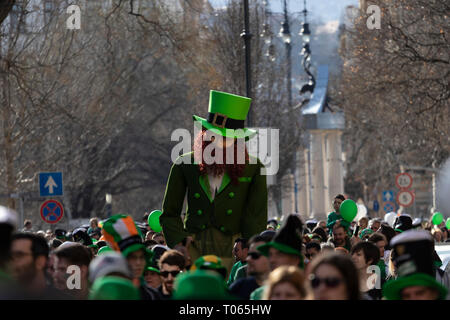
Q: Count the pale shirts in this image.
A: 1